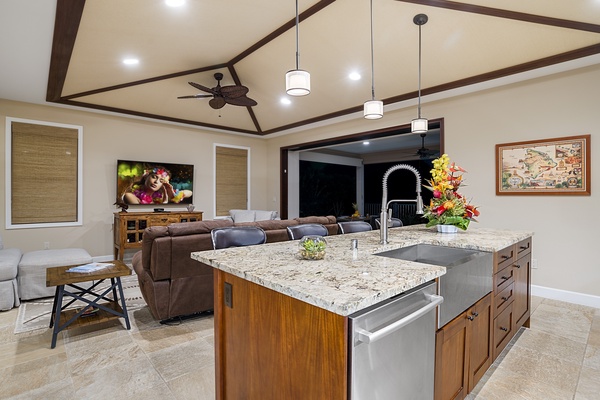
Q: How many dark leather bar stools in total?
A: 4